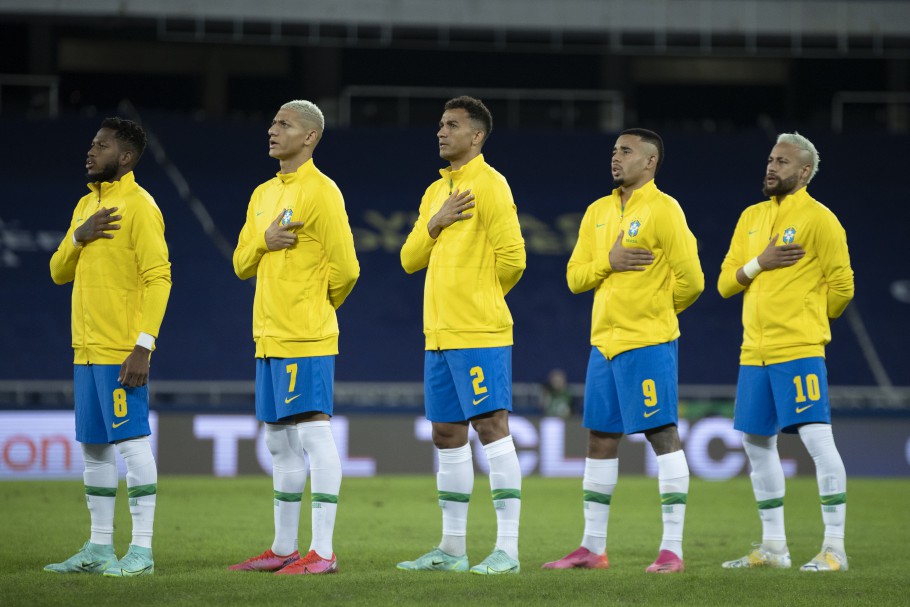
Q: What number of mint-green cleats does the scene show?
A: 4